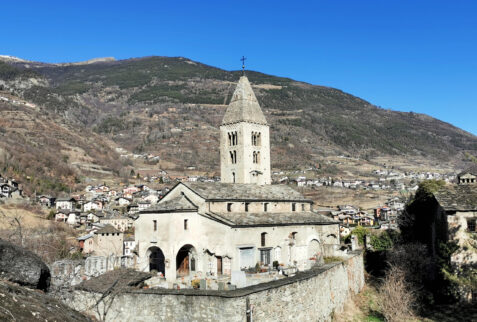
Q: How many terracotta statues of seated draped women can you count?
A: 0